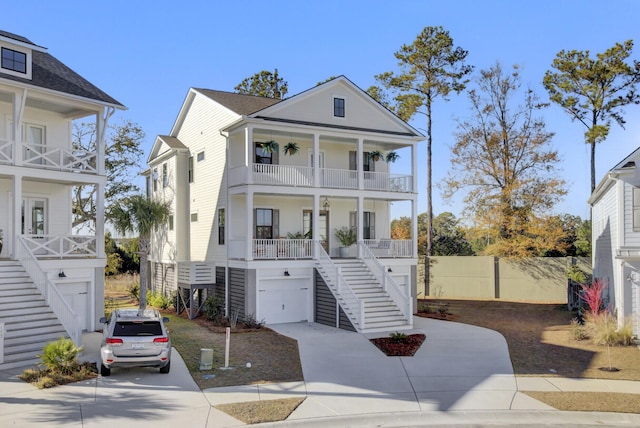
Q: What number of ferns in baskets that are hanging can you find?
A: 4